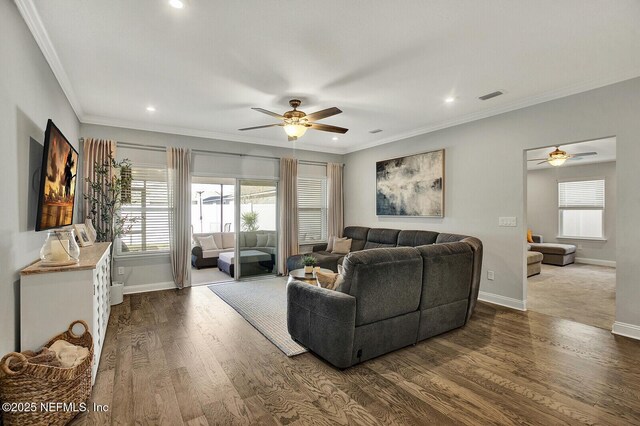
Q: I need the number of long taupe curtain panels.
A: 4